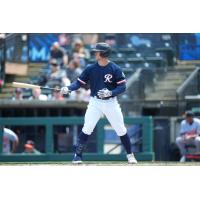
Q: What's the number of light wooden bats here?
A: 1